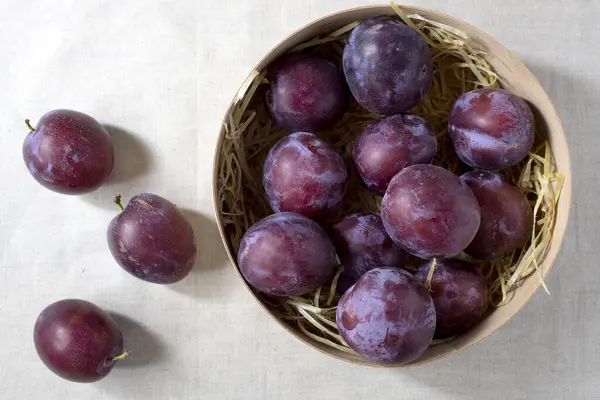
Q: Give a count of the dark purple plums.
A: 14